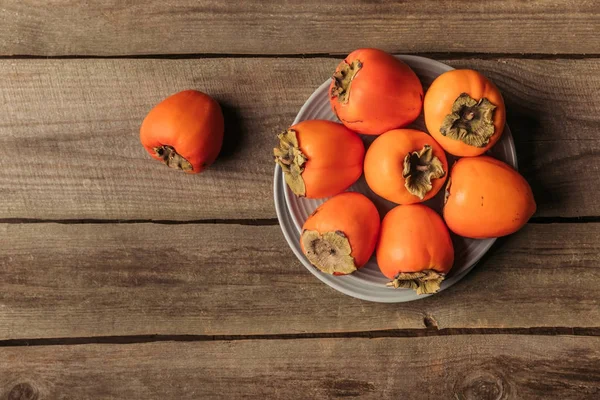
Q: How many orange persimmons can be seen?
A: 8